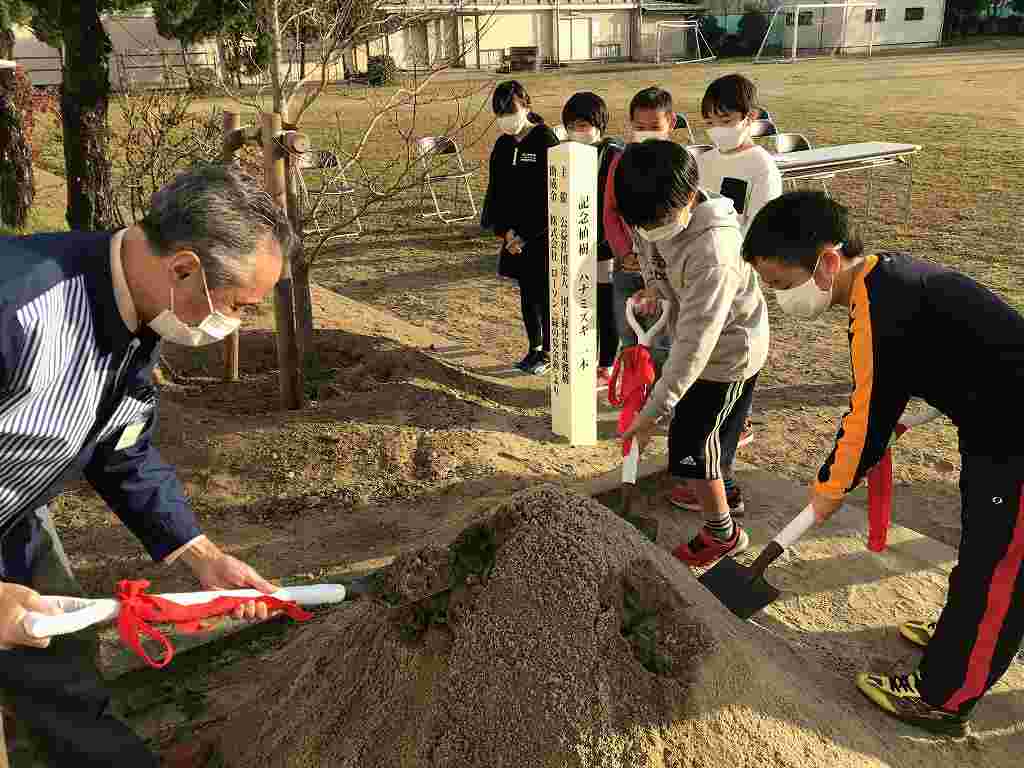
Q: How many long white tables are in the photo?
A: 1